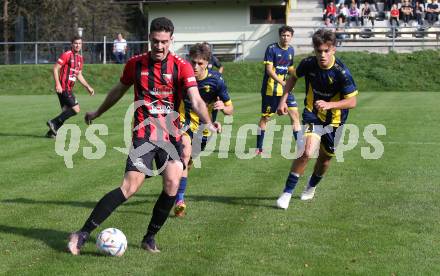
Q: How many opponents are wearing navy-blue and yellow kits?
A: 3